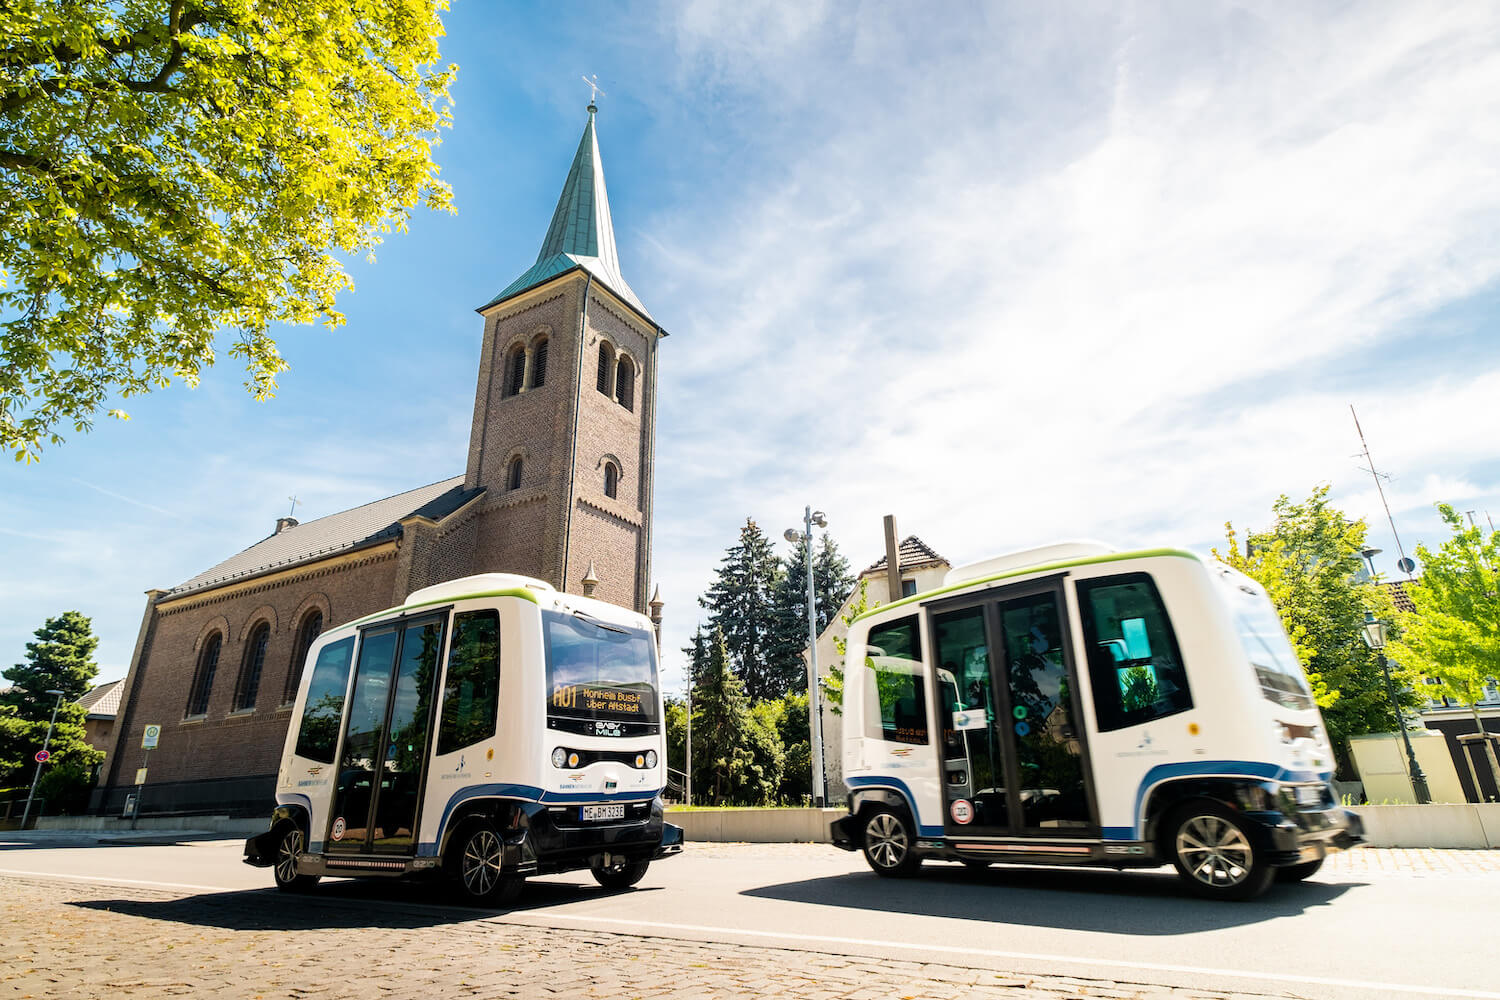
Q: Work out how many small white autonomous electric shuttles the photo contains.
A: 2